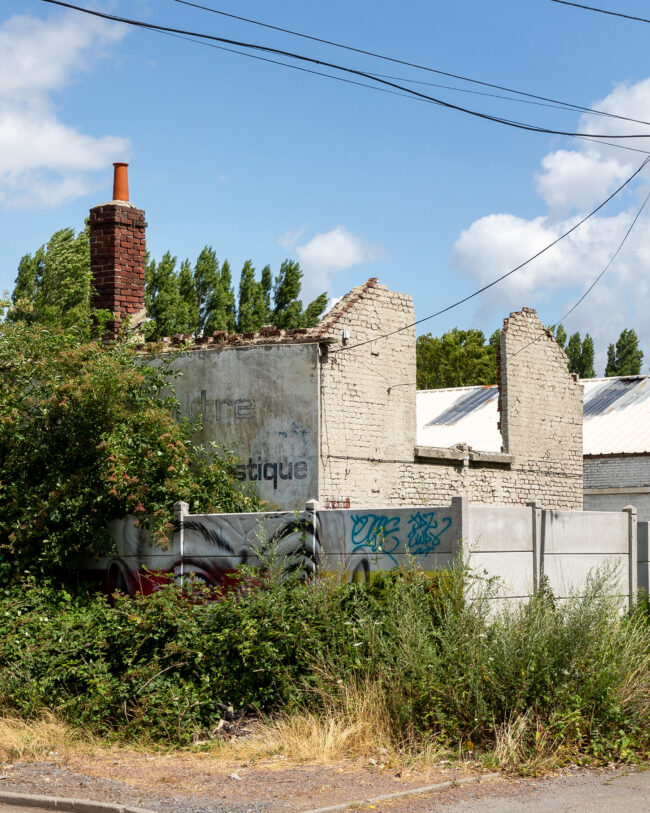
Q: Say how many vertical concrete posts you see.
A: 5